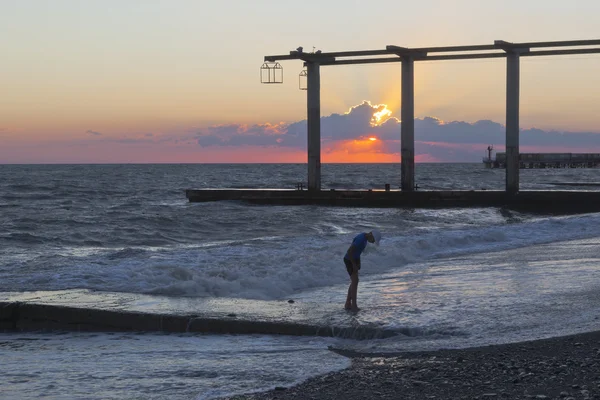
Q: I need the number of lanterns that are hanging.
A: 2